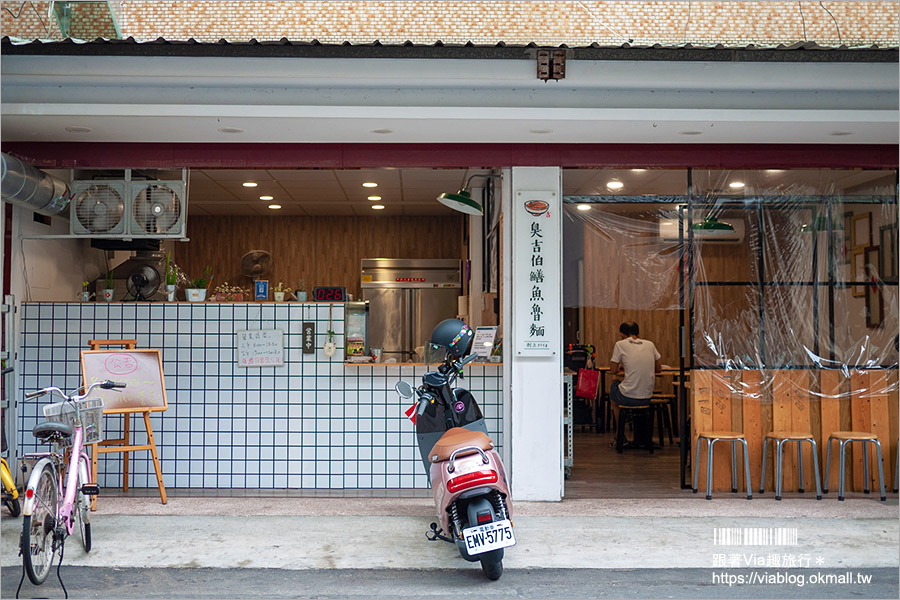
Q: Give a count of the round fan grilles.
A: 4